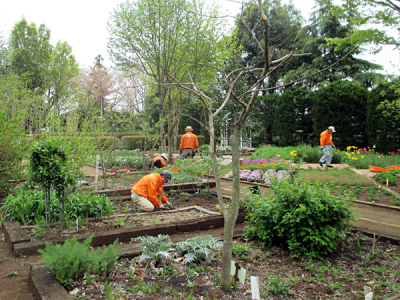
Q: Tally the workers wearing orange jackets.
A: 4